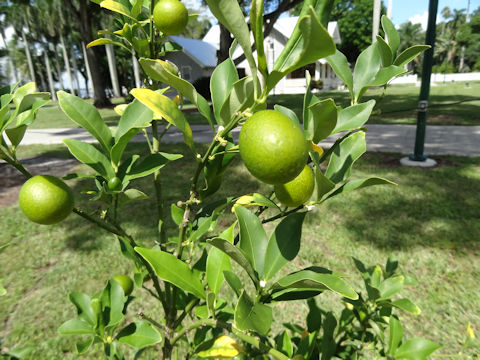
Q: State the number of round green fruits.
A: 6